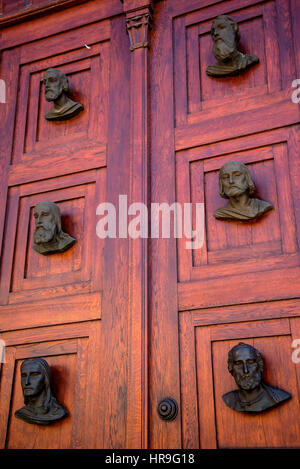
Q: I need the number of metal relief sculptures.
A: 6